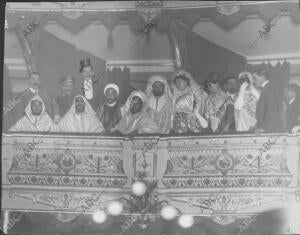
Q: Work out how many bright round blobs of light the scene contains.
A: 5